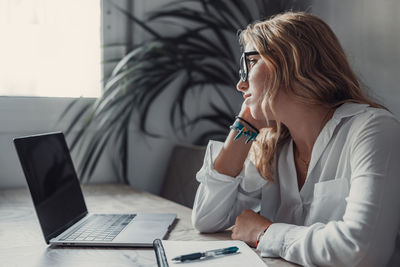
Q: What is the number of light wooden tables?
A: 1